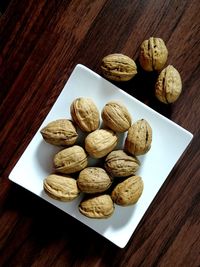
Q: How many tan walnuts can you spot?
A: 14